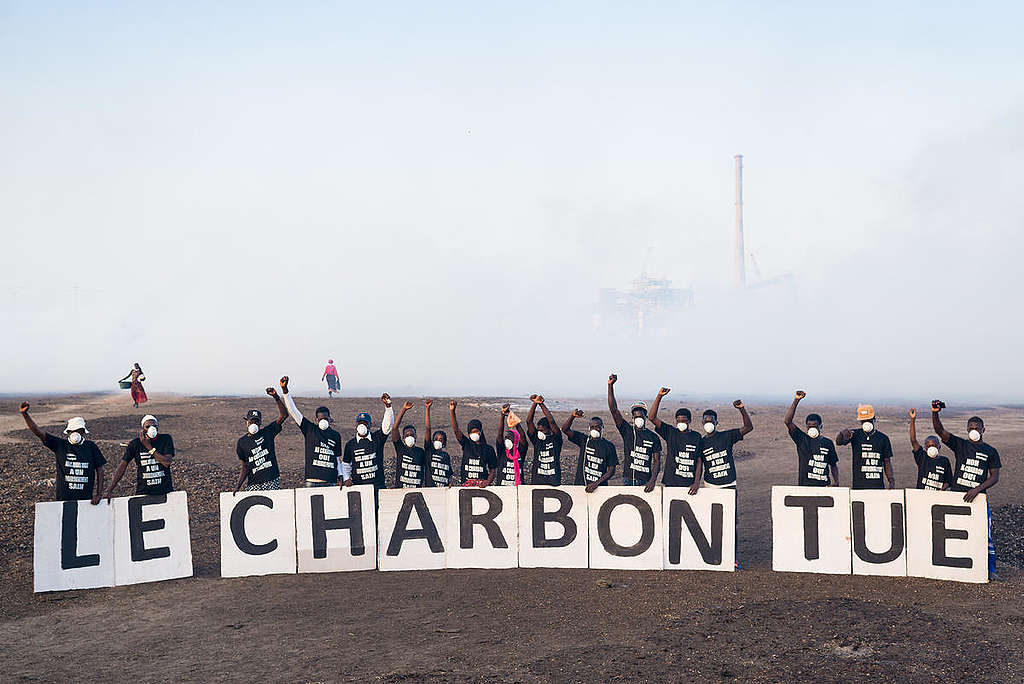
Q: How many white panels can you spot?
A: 12